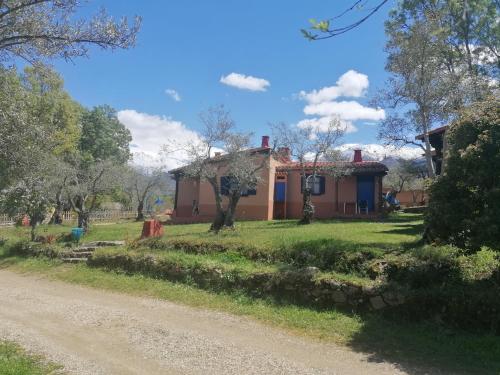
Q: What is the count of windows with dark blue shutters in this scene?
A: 2